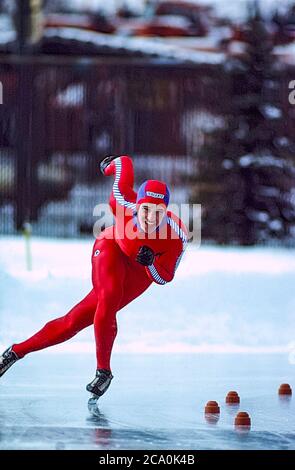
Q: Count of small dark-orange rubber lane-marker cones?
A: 4